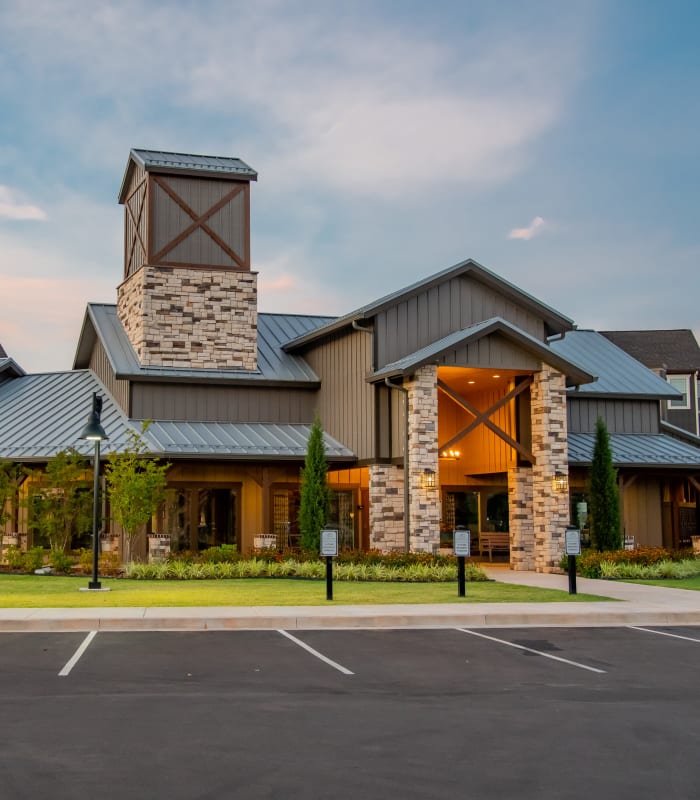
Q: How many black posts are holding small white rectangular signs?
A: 3